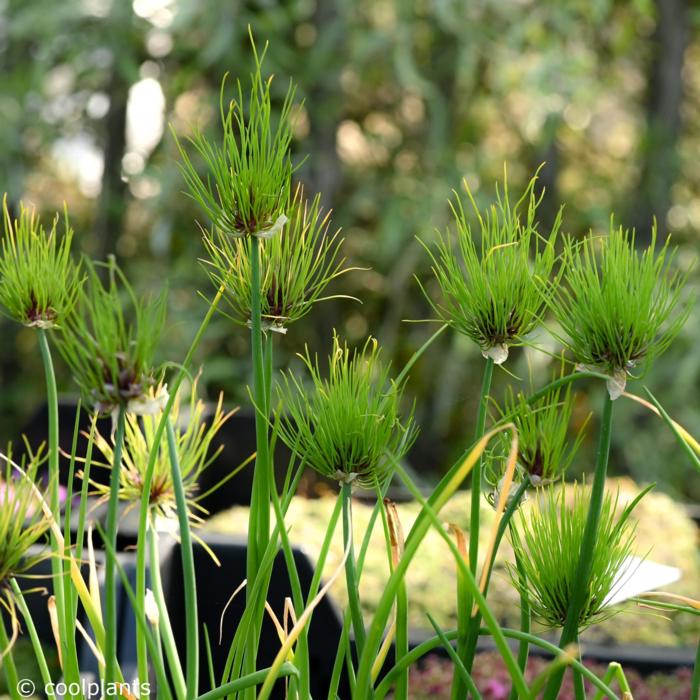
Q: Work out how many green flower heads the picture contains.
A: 11